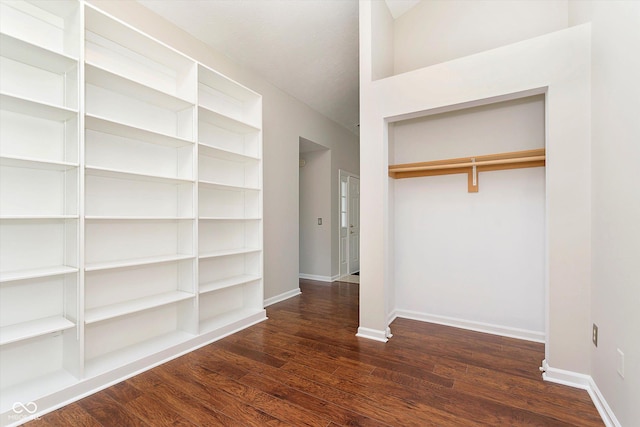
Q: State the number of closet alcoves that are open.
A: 1